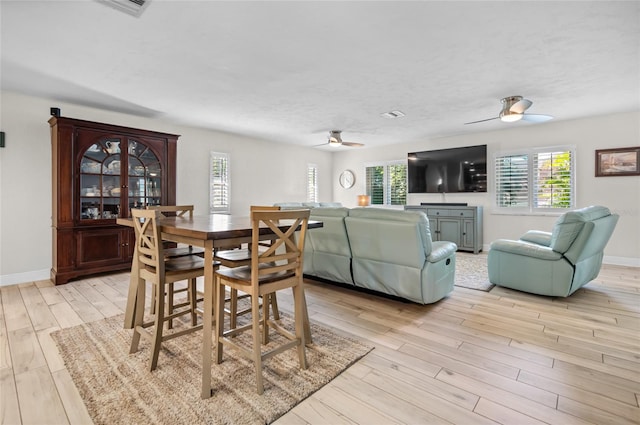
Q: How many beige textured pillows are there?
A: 0